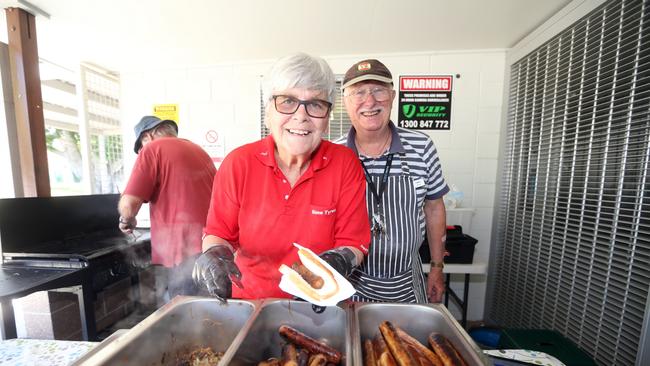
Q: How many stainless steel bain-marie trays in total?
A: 3